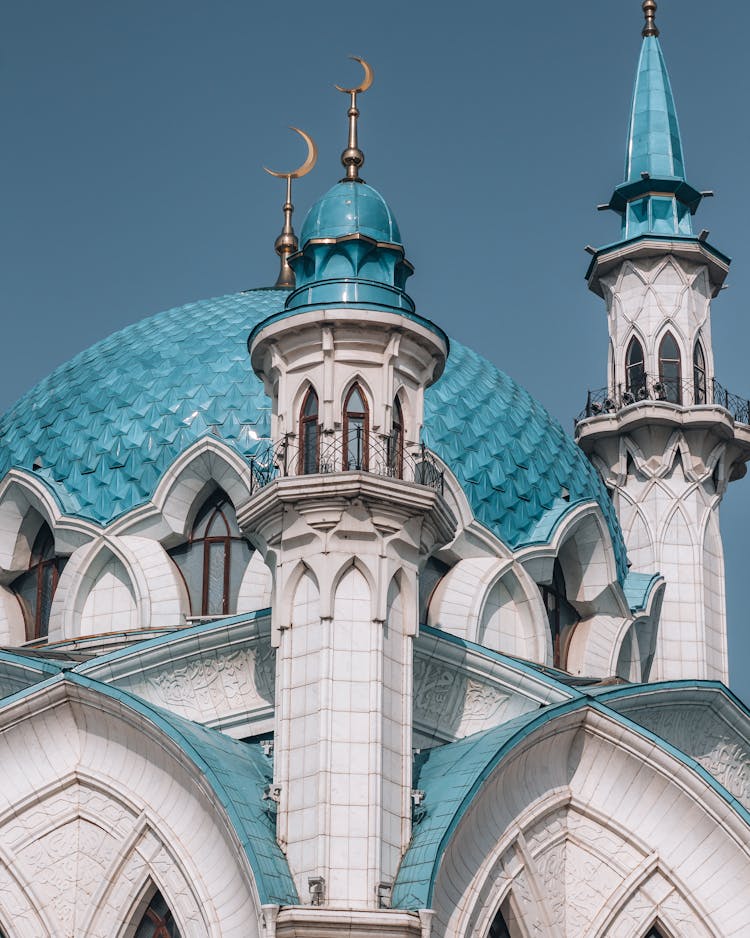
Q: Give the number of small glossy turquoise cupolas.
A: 1